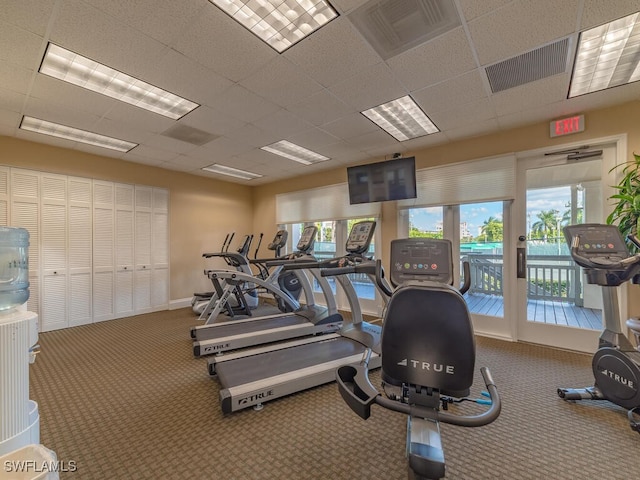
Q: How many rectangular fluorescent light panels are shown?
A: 7